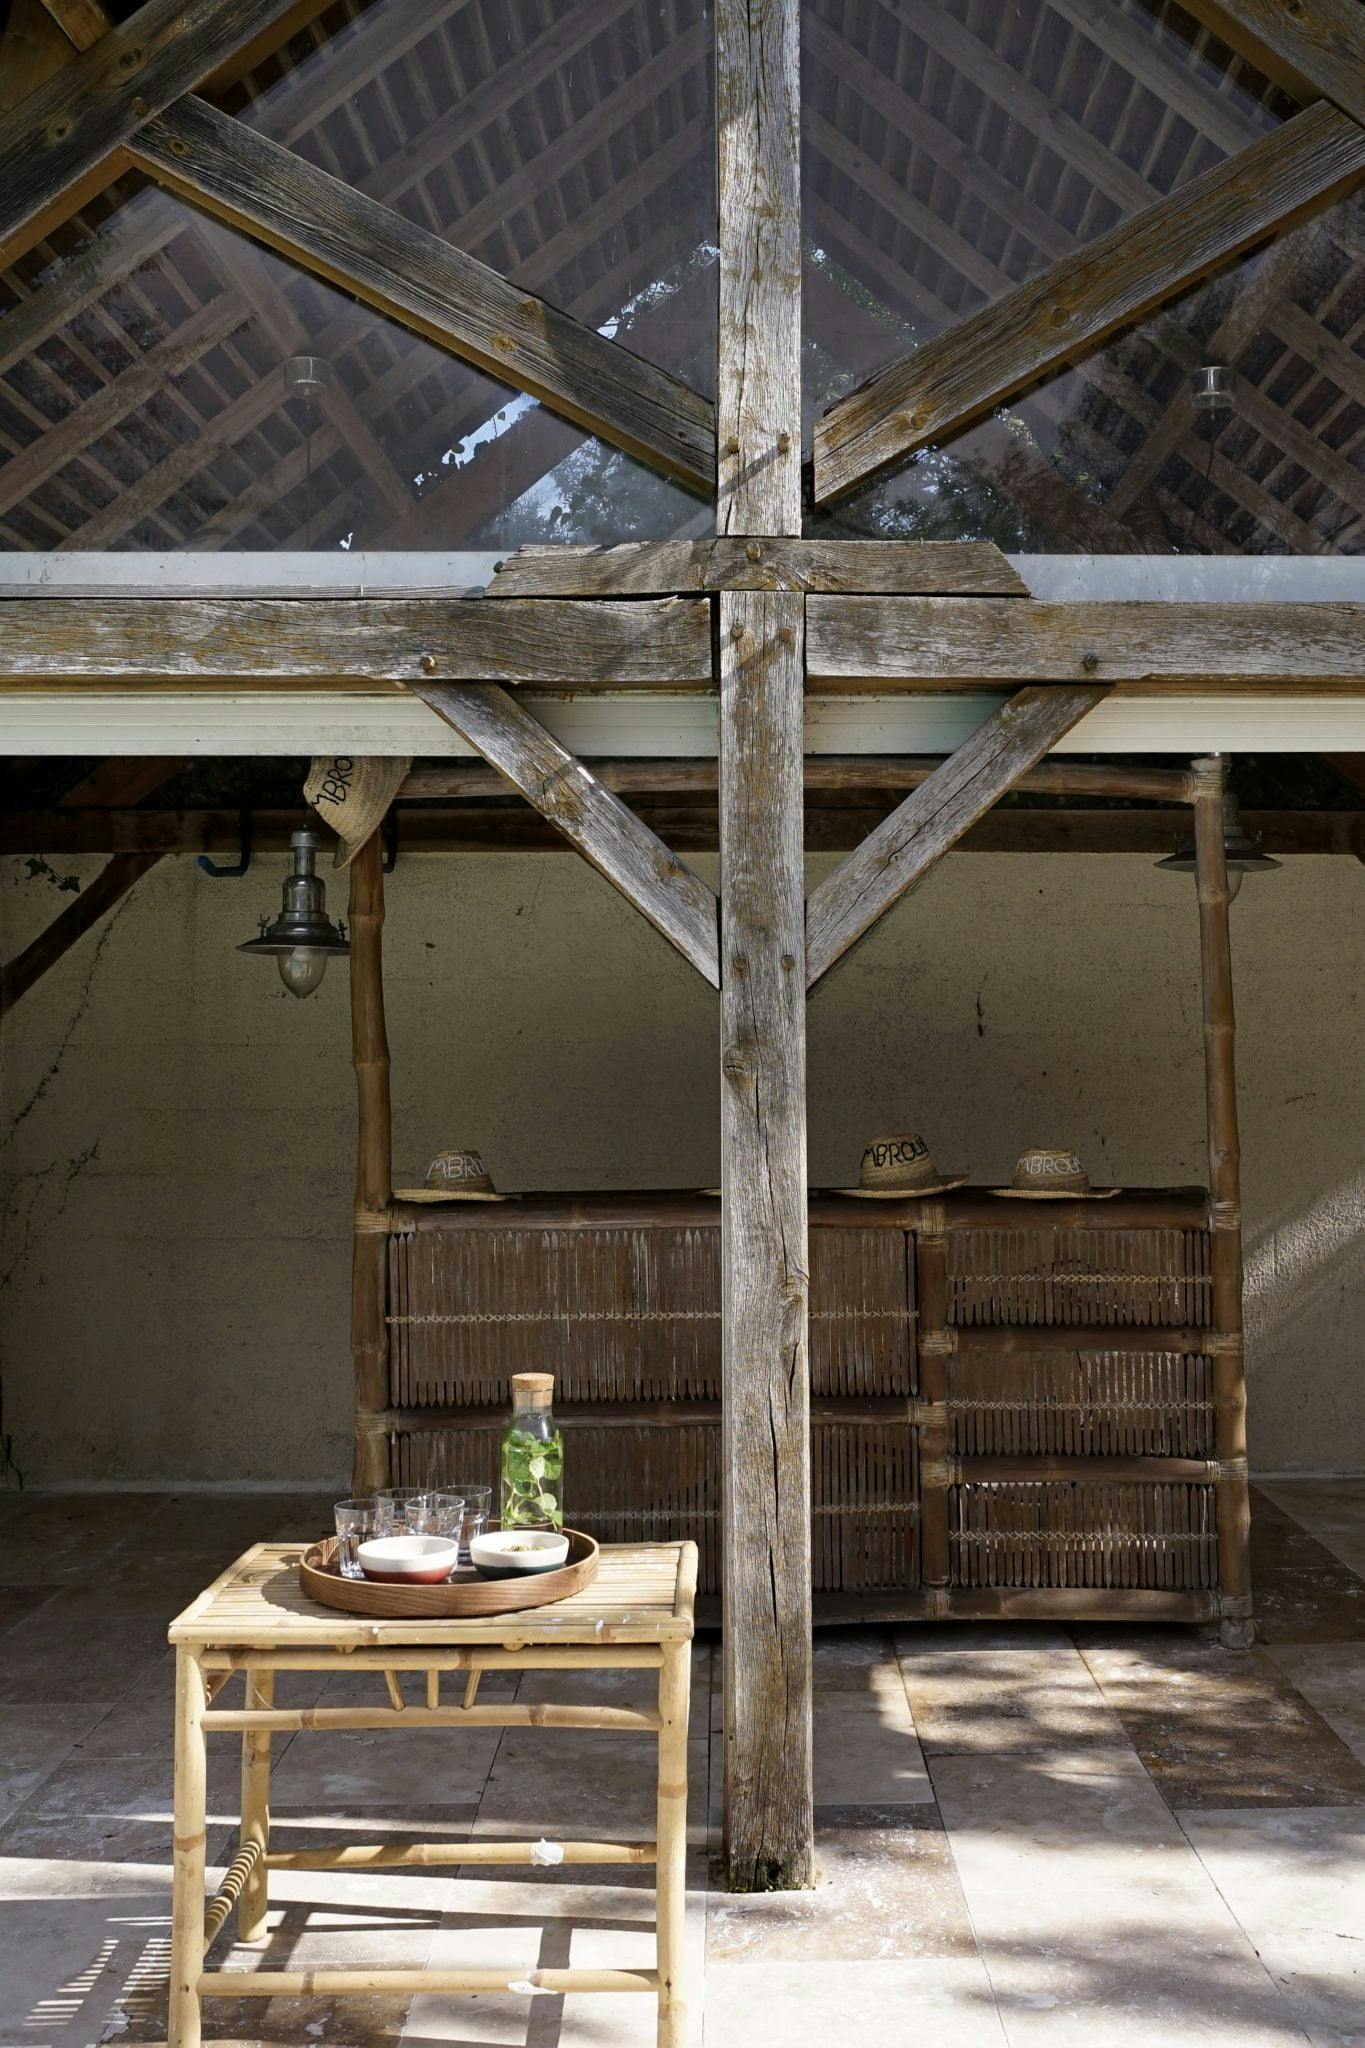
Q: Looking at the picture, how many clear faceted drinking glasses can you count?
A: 4